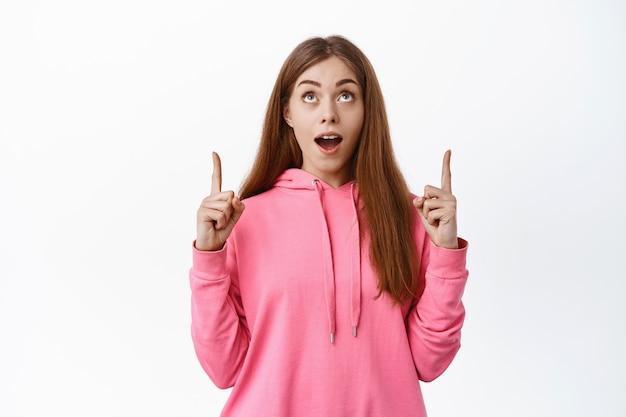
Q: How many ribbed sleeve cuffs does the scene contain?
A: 2